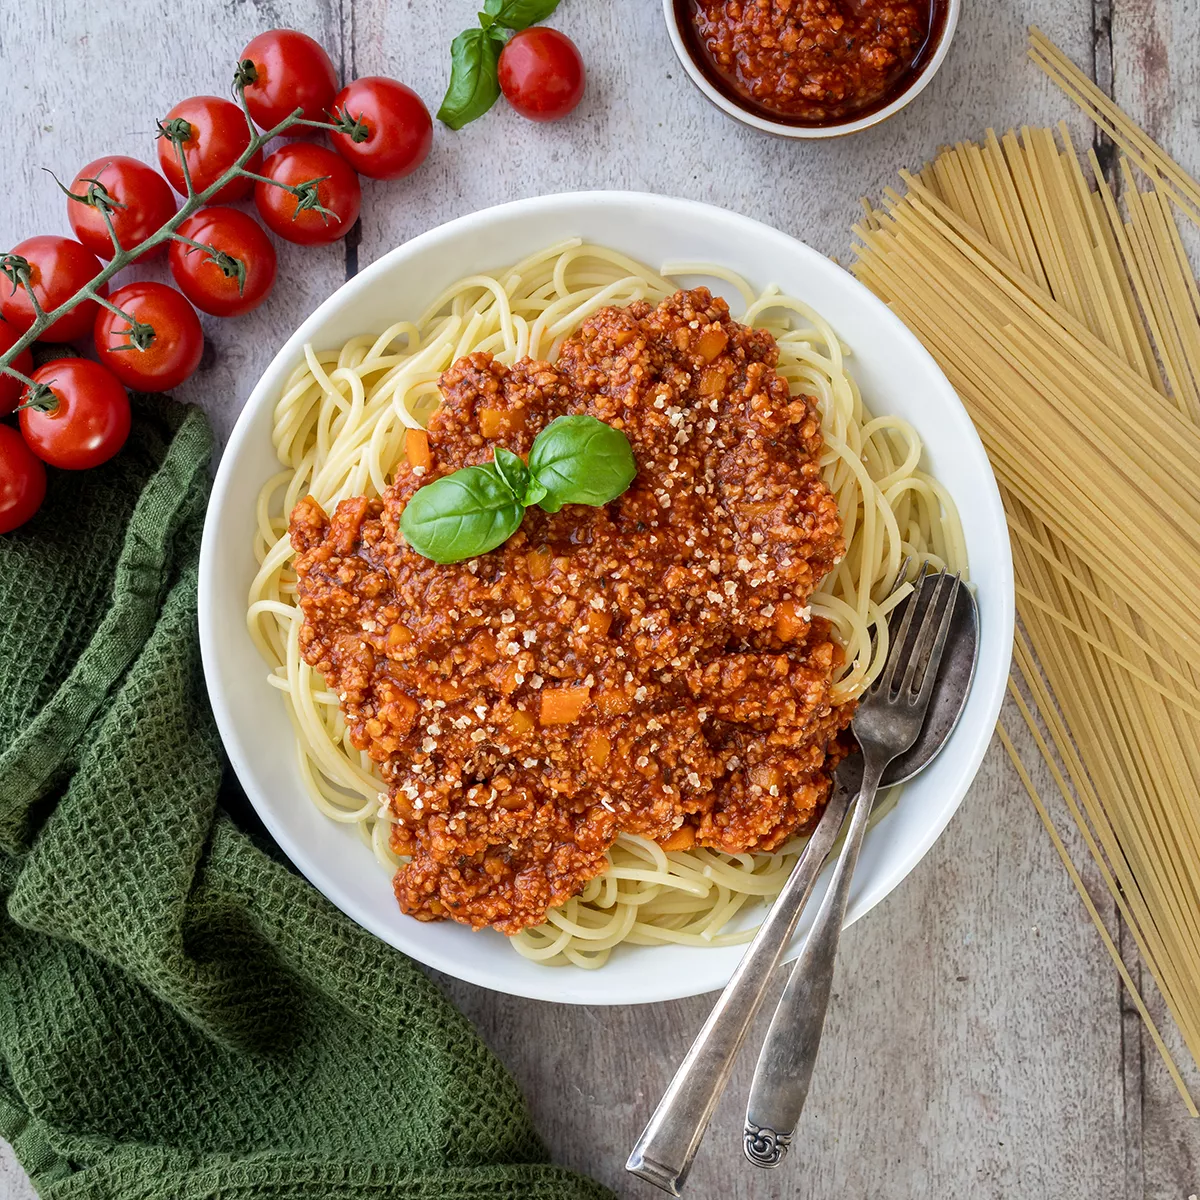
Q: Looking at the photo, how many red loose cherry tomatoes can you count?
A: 1